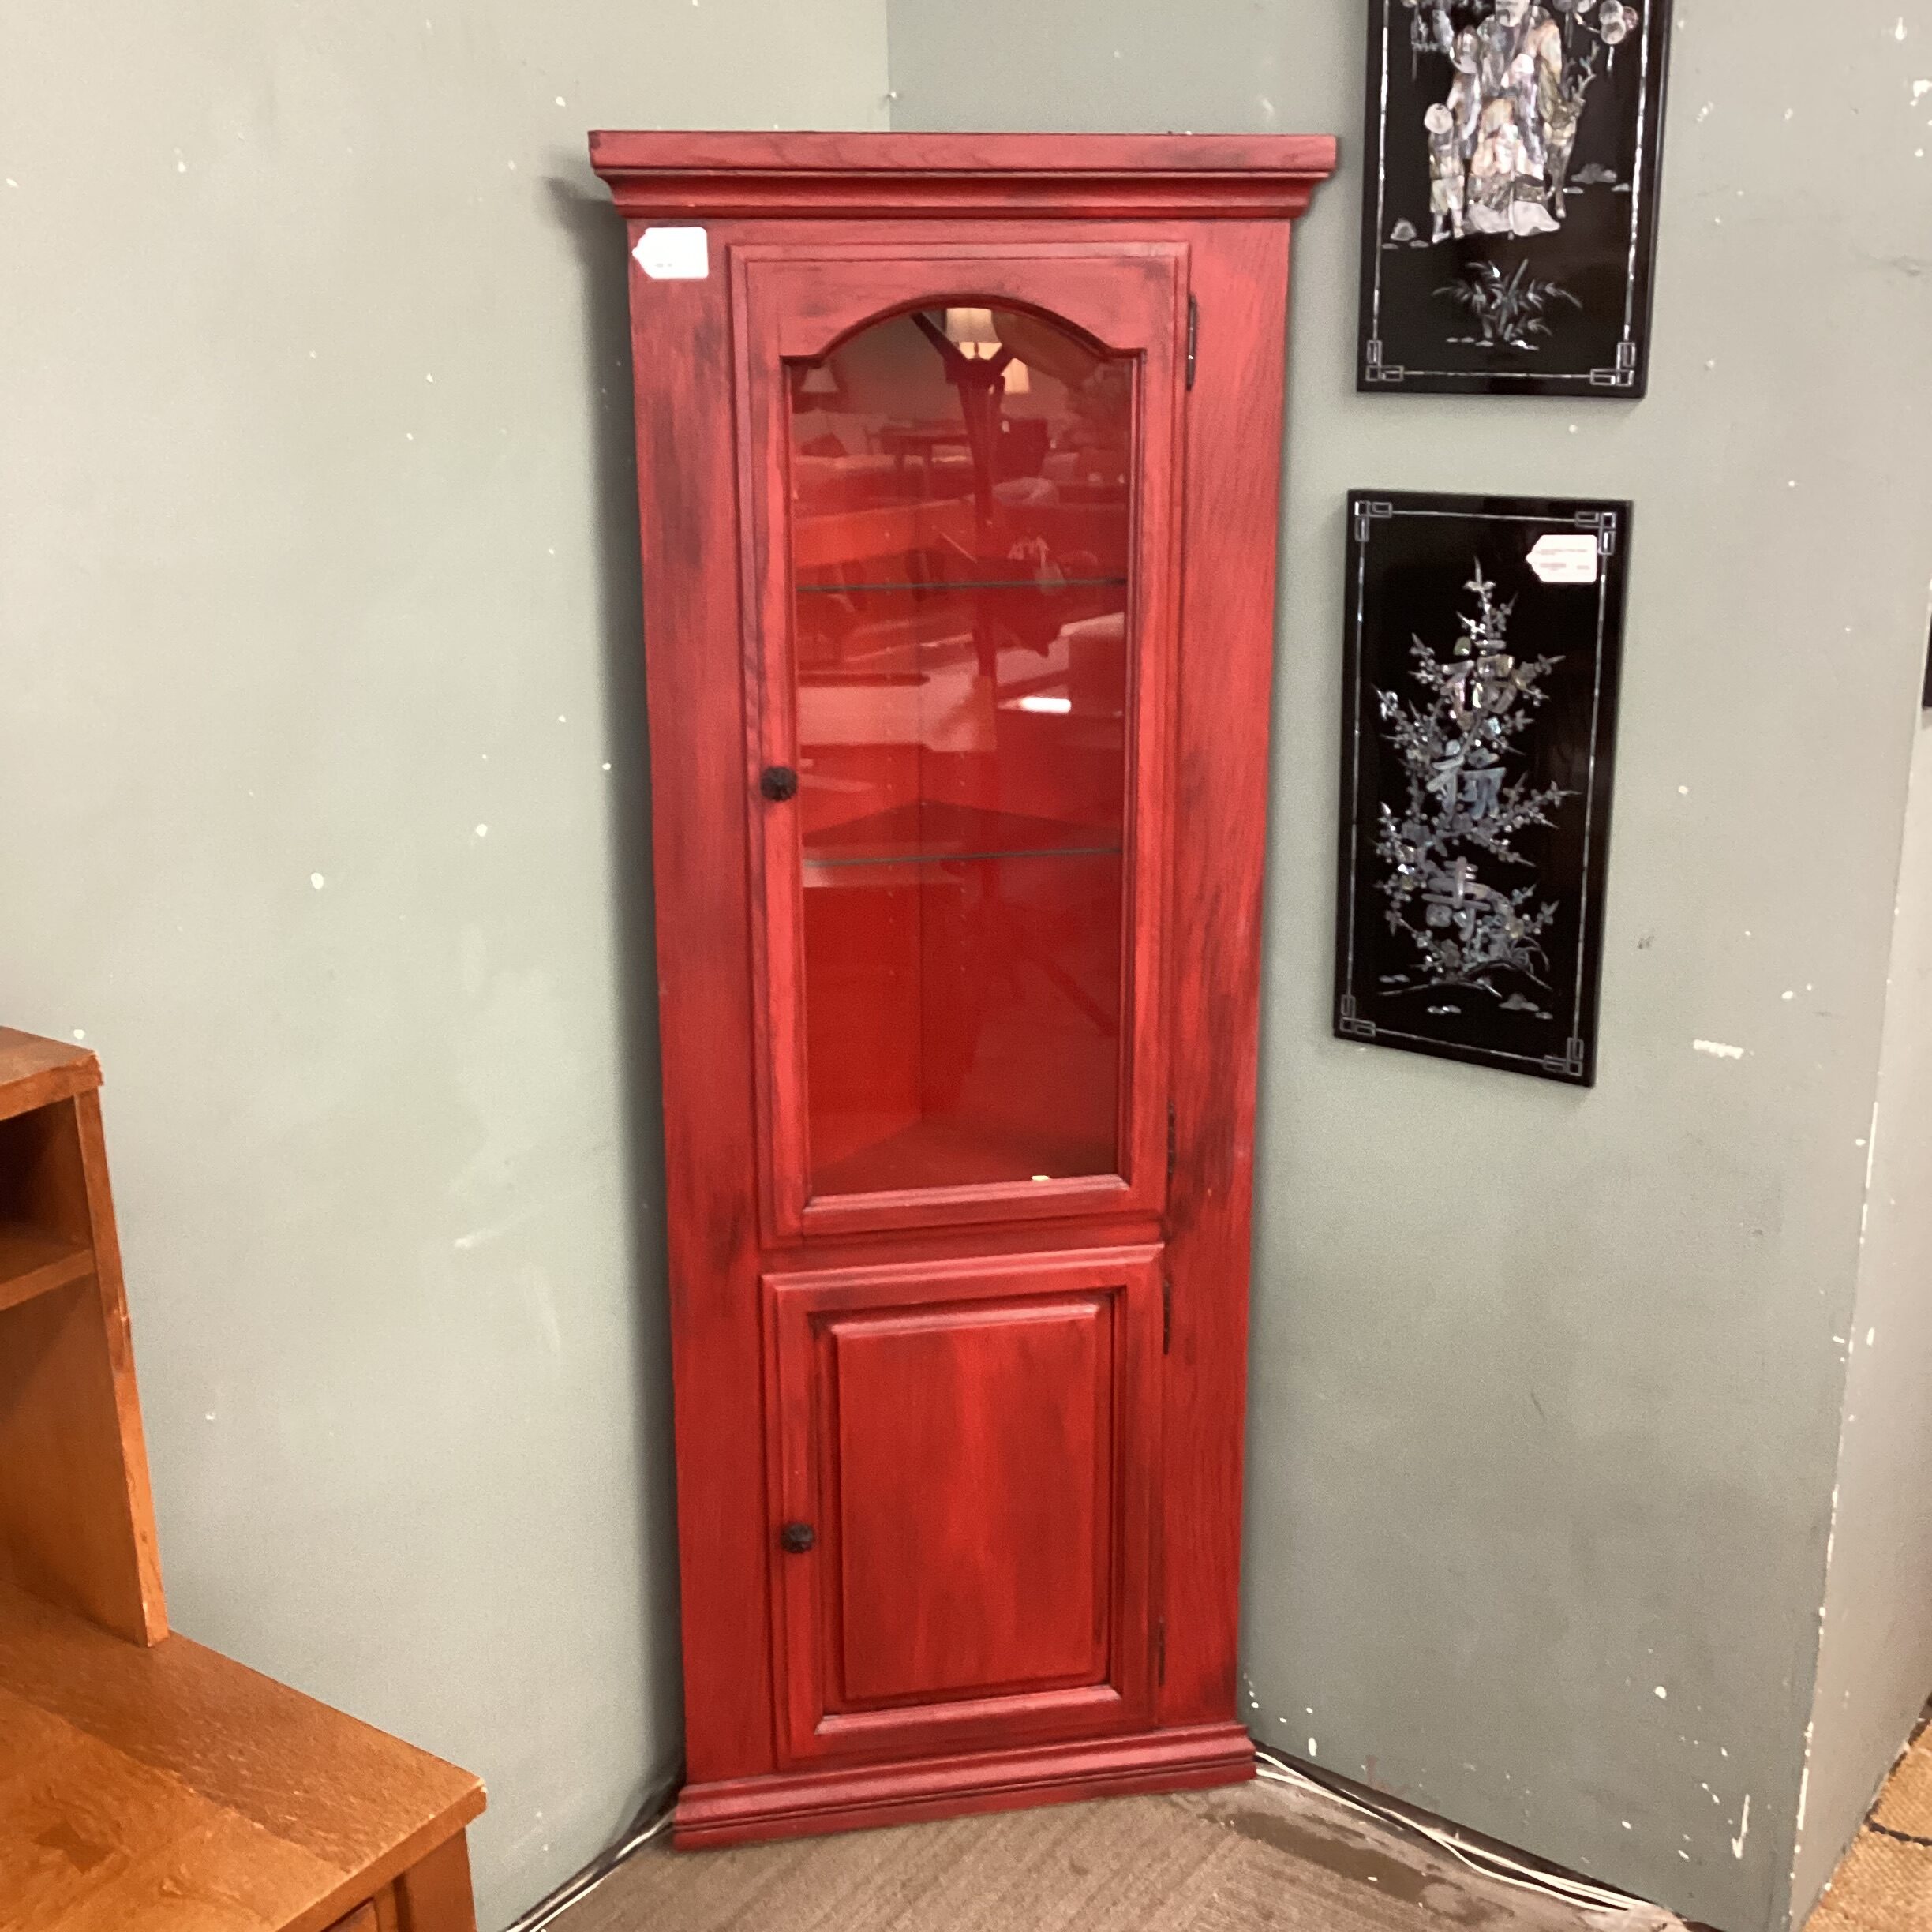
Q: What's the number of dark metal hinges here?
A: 4